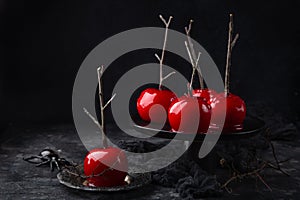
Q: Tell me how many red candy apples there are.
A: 5